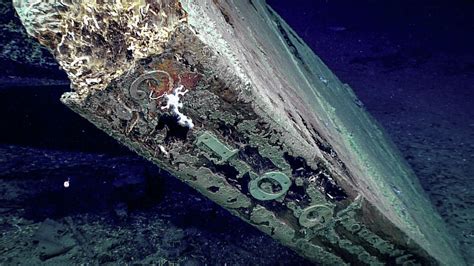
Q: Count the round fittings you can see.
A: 2